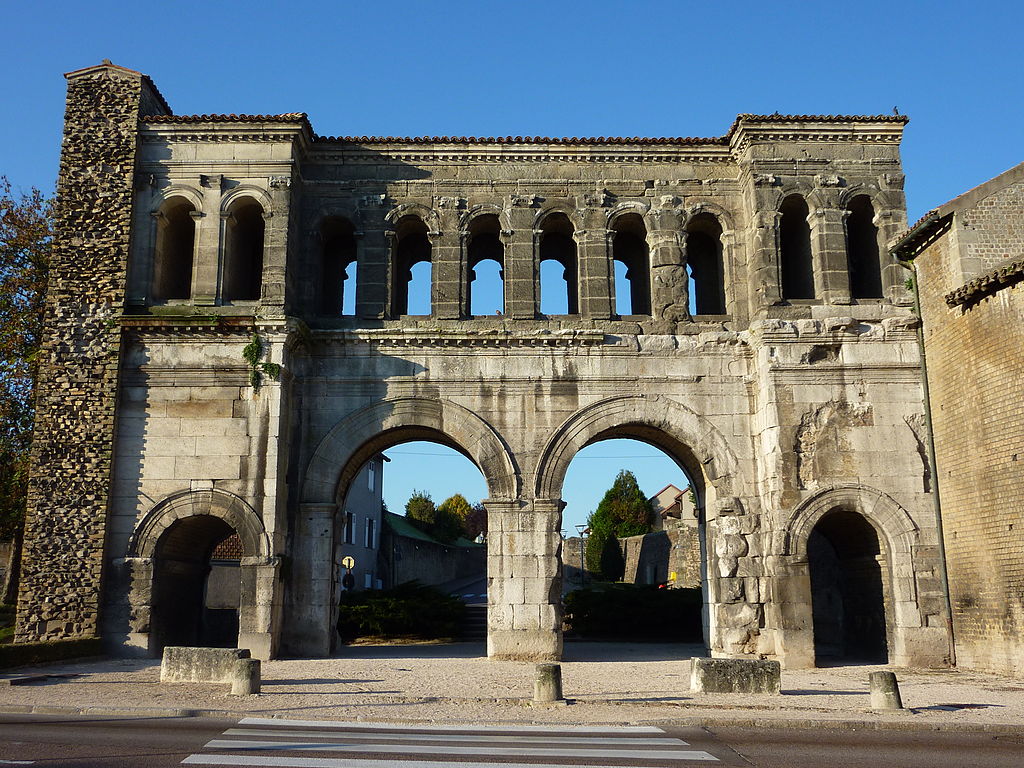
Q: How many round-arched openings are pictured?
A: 14